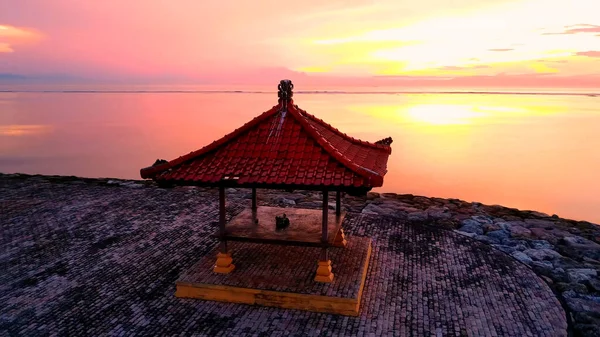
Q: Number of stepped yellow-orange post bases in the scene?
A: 3